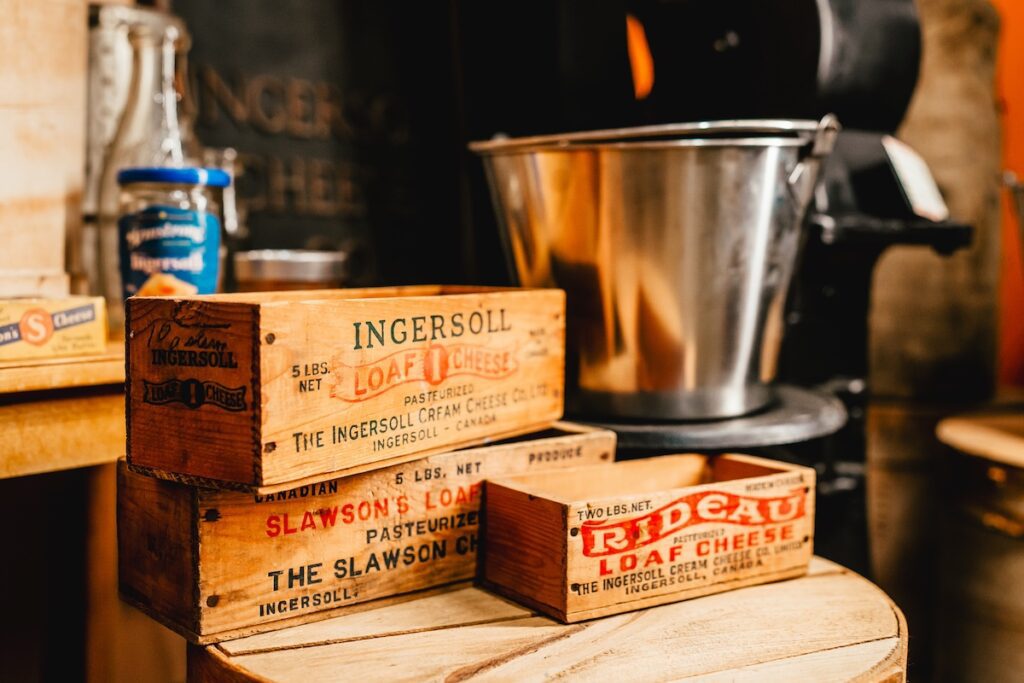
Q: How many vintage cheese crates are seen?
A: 3